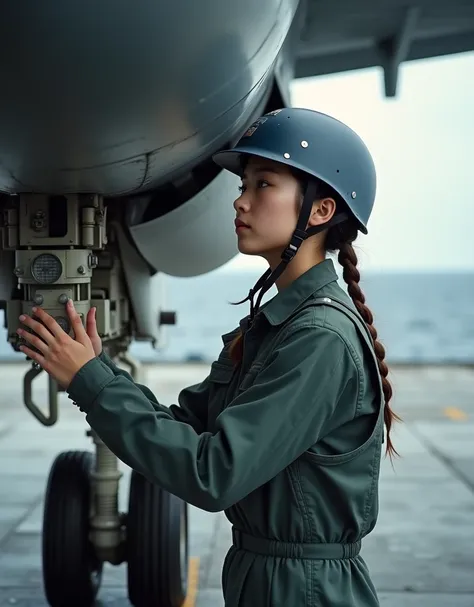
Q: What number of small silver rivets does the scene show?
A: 3